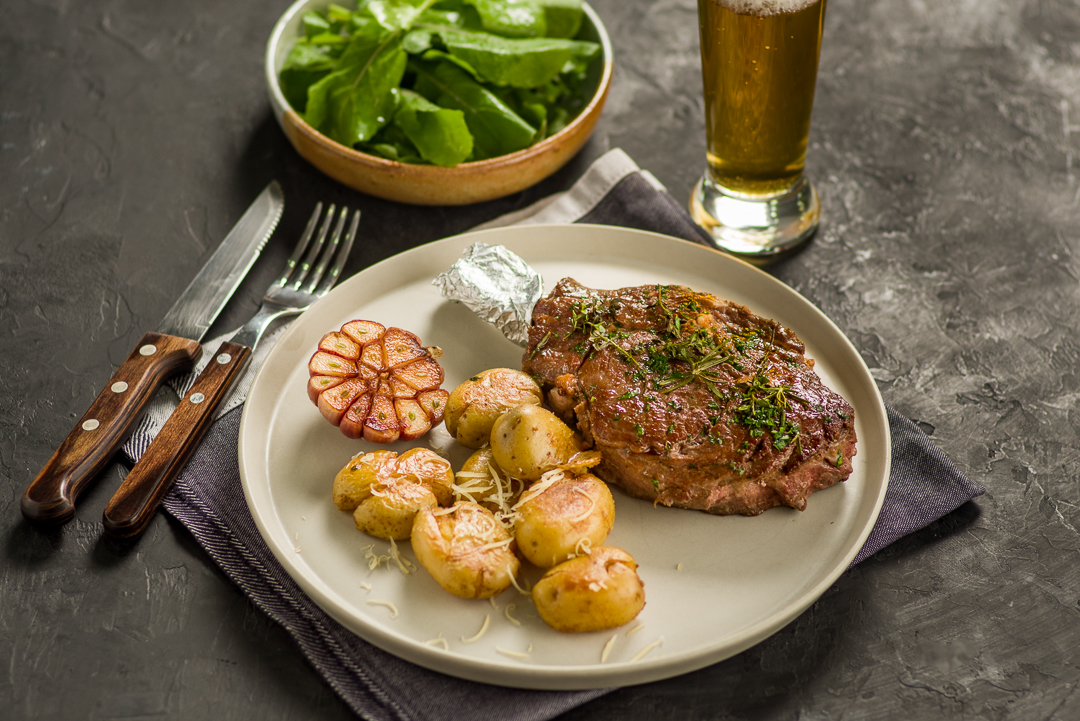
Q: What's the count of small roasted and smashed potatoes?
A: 7